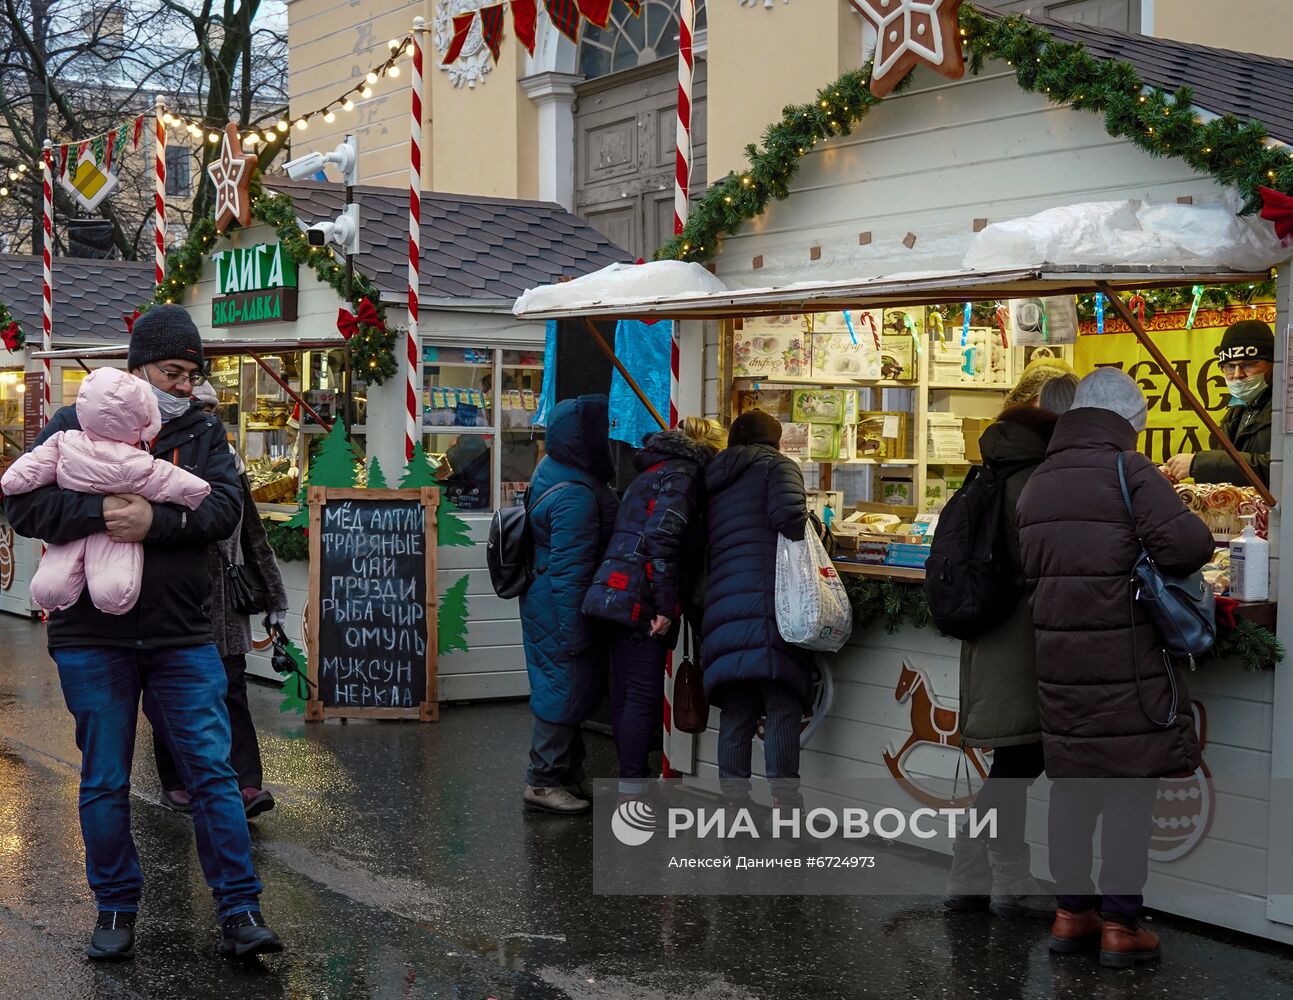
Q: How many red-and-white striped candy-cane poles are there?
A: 4